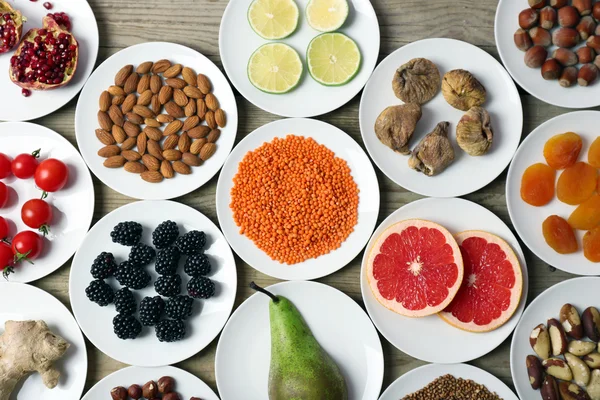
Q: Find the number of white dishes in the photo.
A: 15